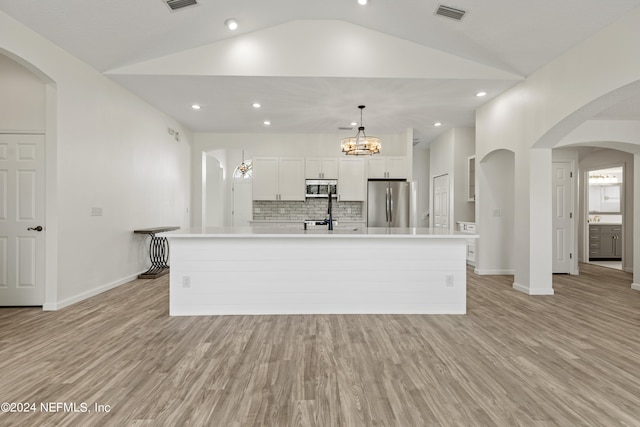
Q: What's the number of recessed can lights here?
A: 8